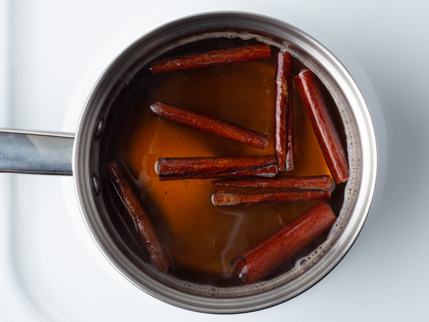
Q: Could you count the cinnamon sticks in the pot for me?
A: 8